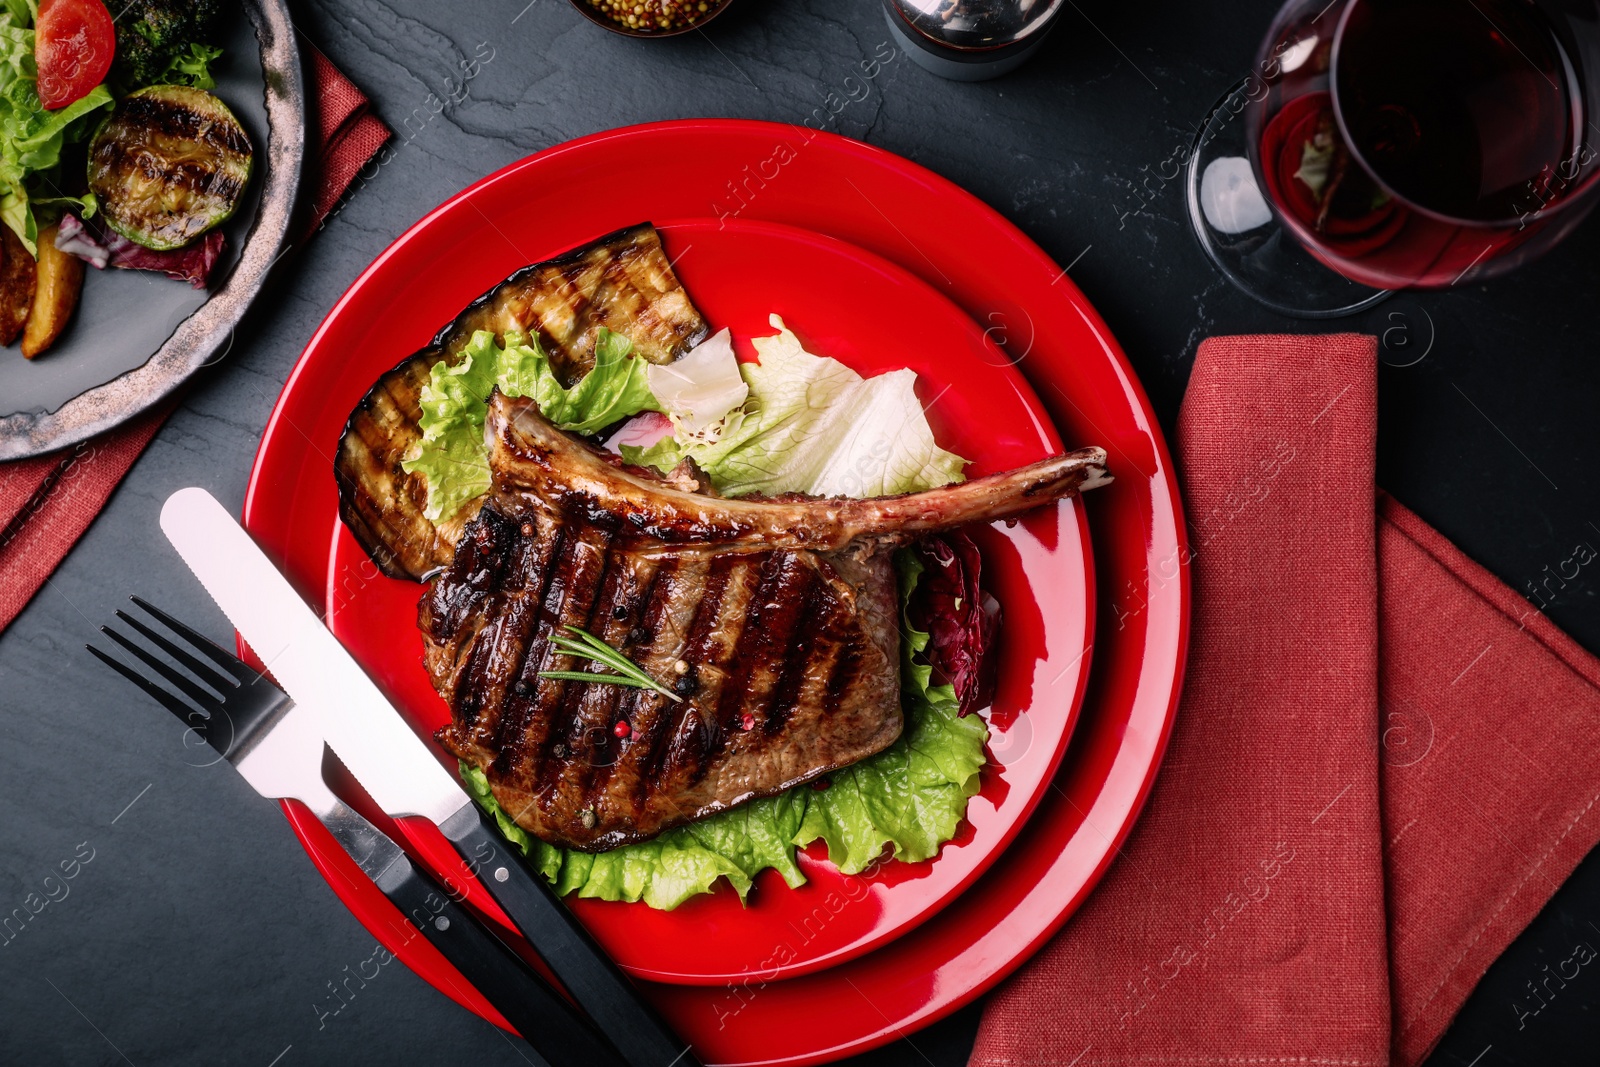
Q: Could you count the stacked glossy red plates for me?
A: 2